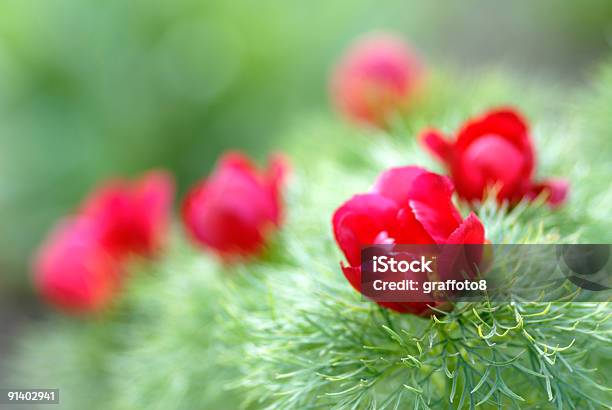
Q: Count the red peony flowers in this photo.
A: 6